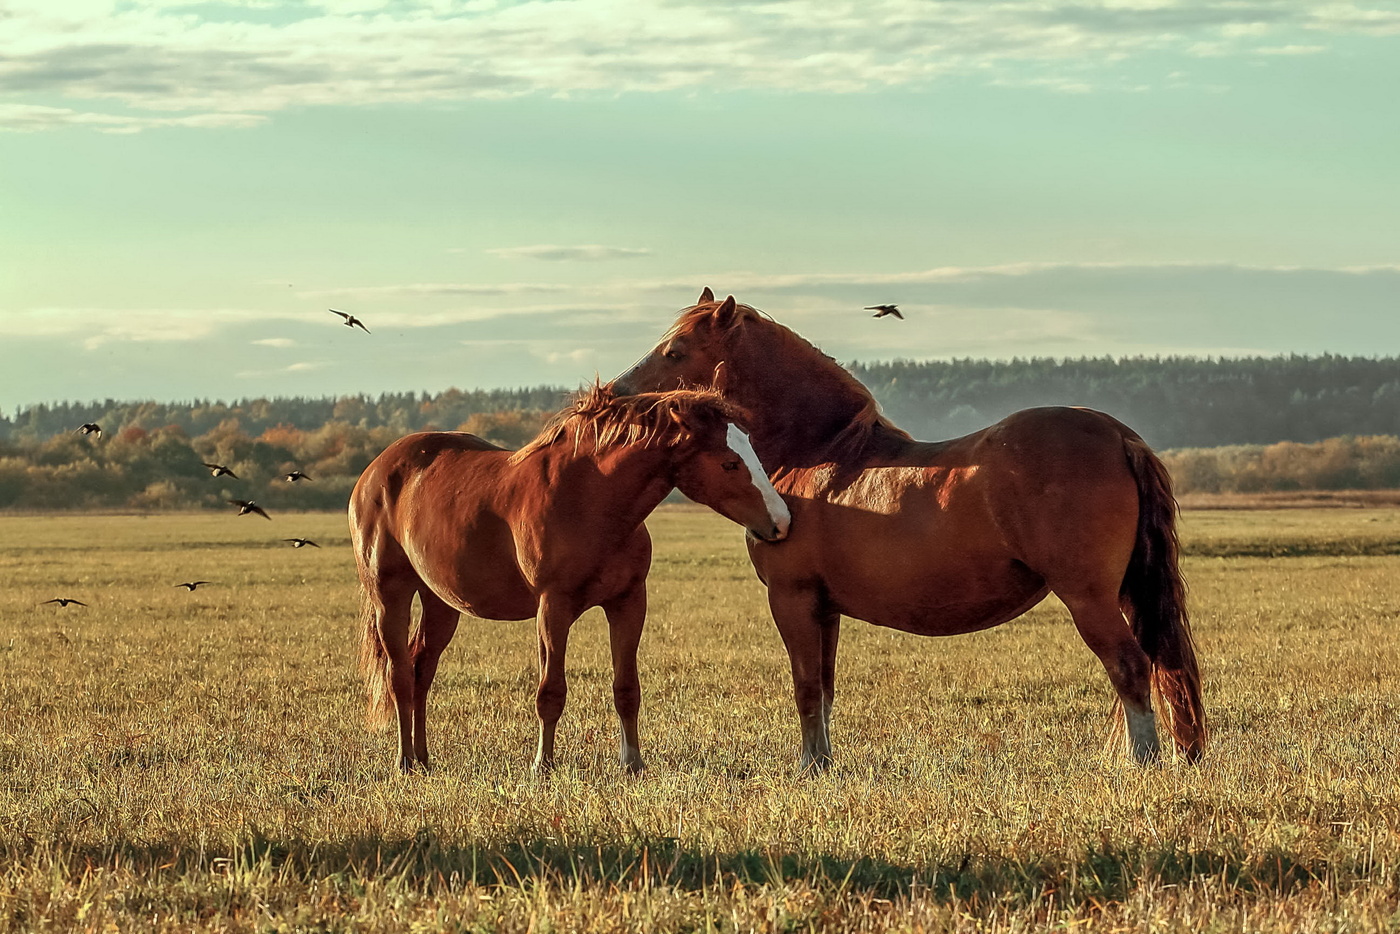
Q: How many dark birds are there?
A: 9